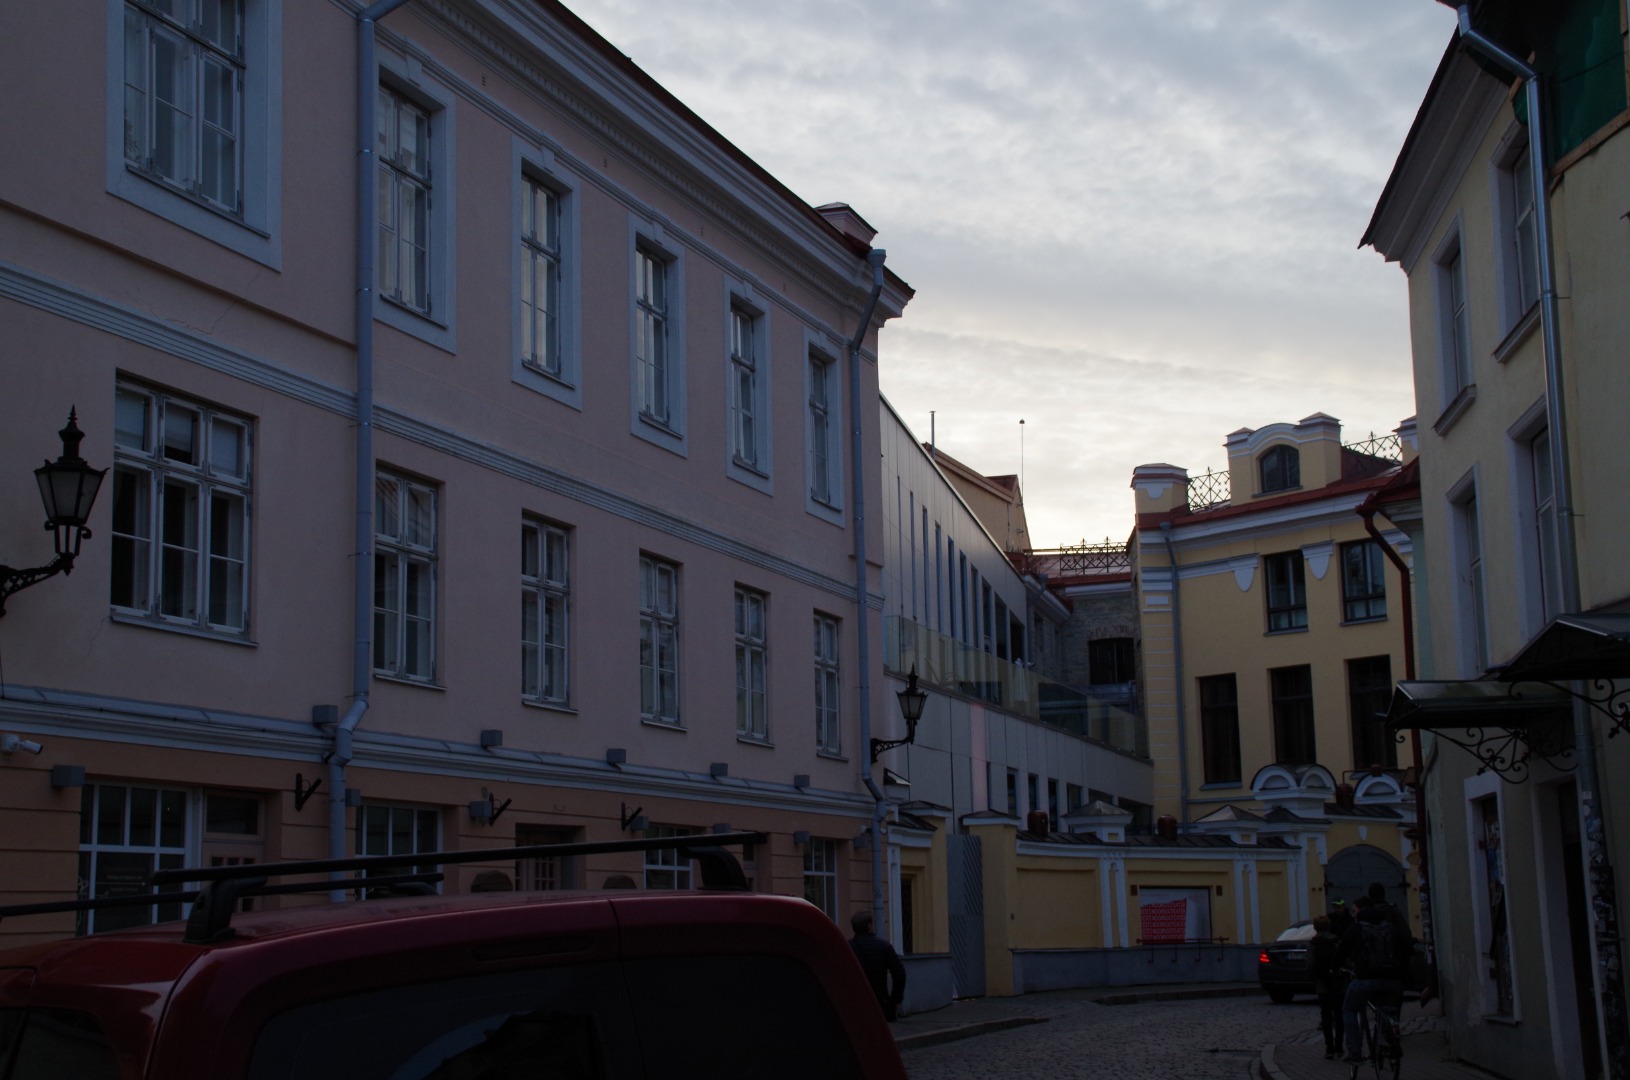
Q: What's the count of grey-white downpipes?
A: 4